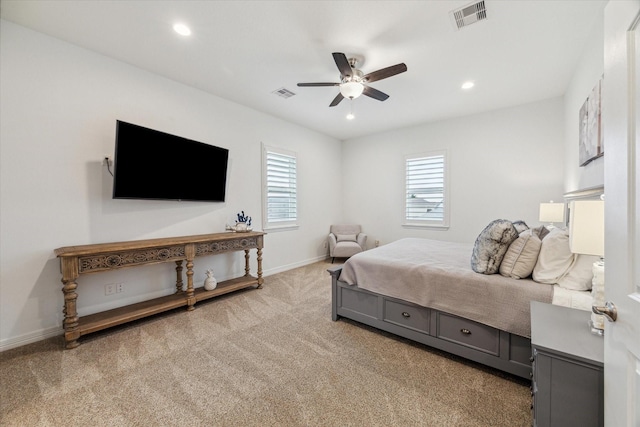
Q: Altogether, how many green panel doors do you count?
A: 0